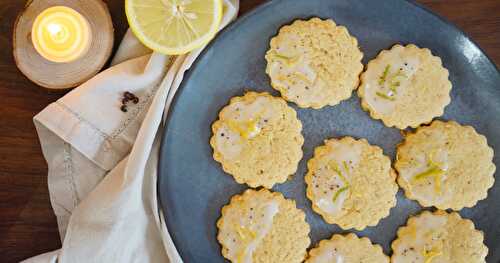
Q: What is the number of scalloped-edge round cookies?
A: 8